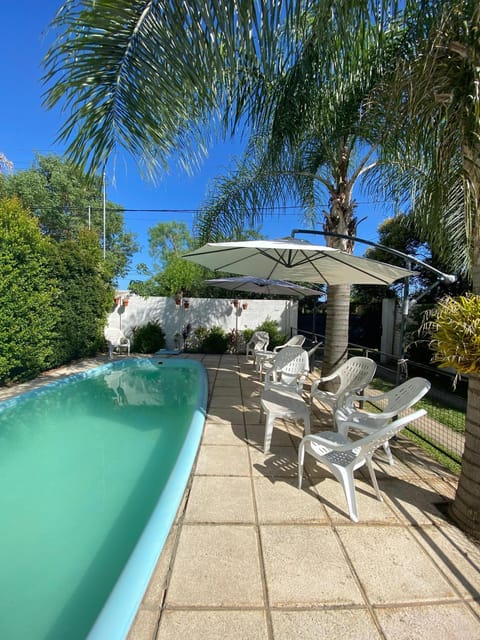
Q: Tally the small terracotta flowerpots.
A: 6